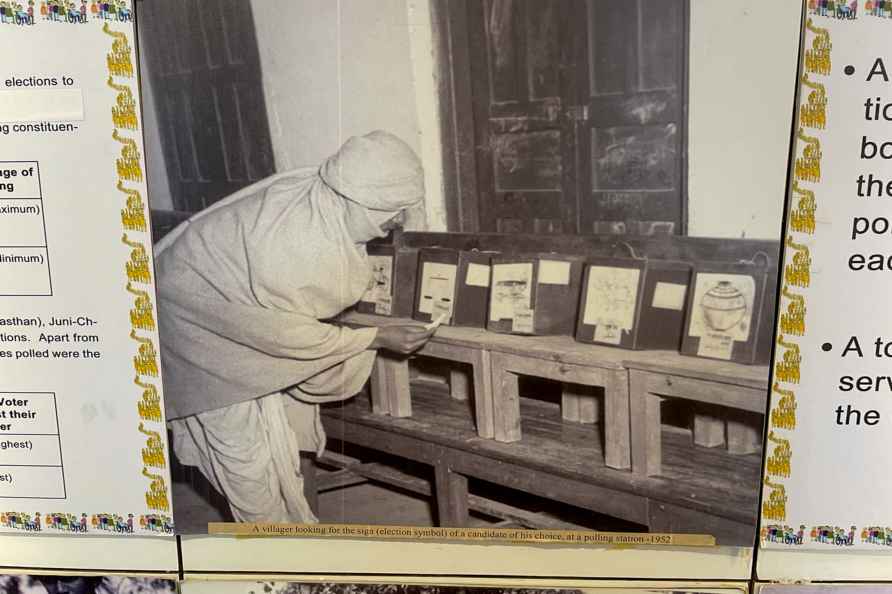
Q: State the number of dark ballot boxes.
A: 5